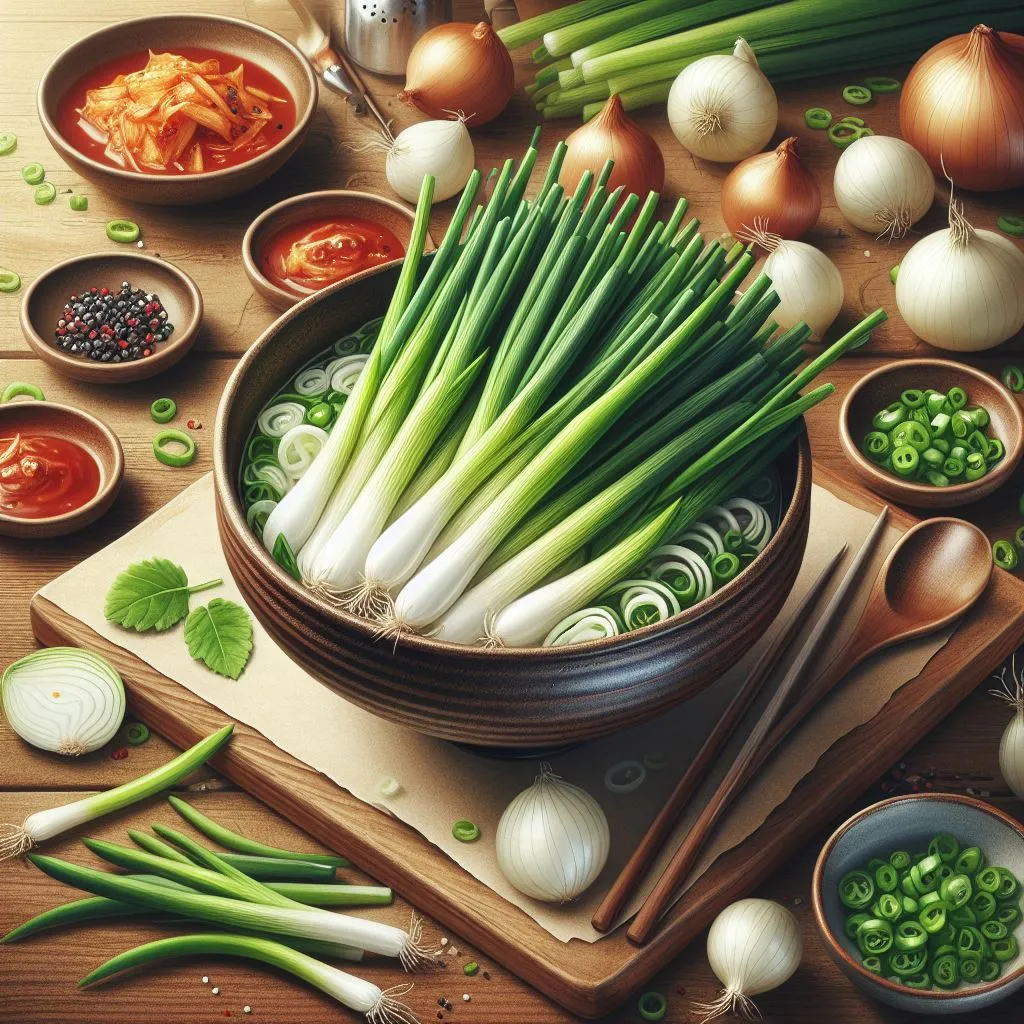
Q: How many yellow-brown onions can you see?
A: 4